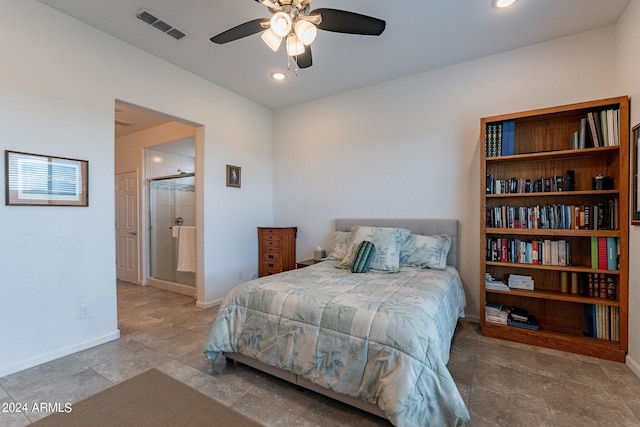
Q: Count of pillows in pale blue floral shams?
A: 3